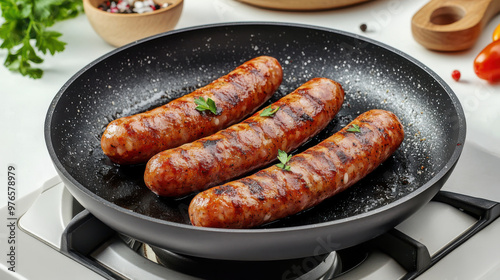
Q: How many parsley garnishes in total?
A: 4